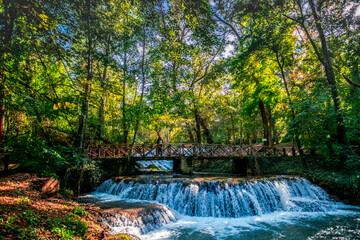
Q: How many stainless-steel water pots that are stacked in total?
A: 0